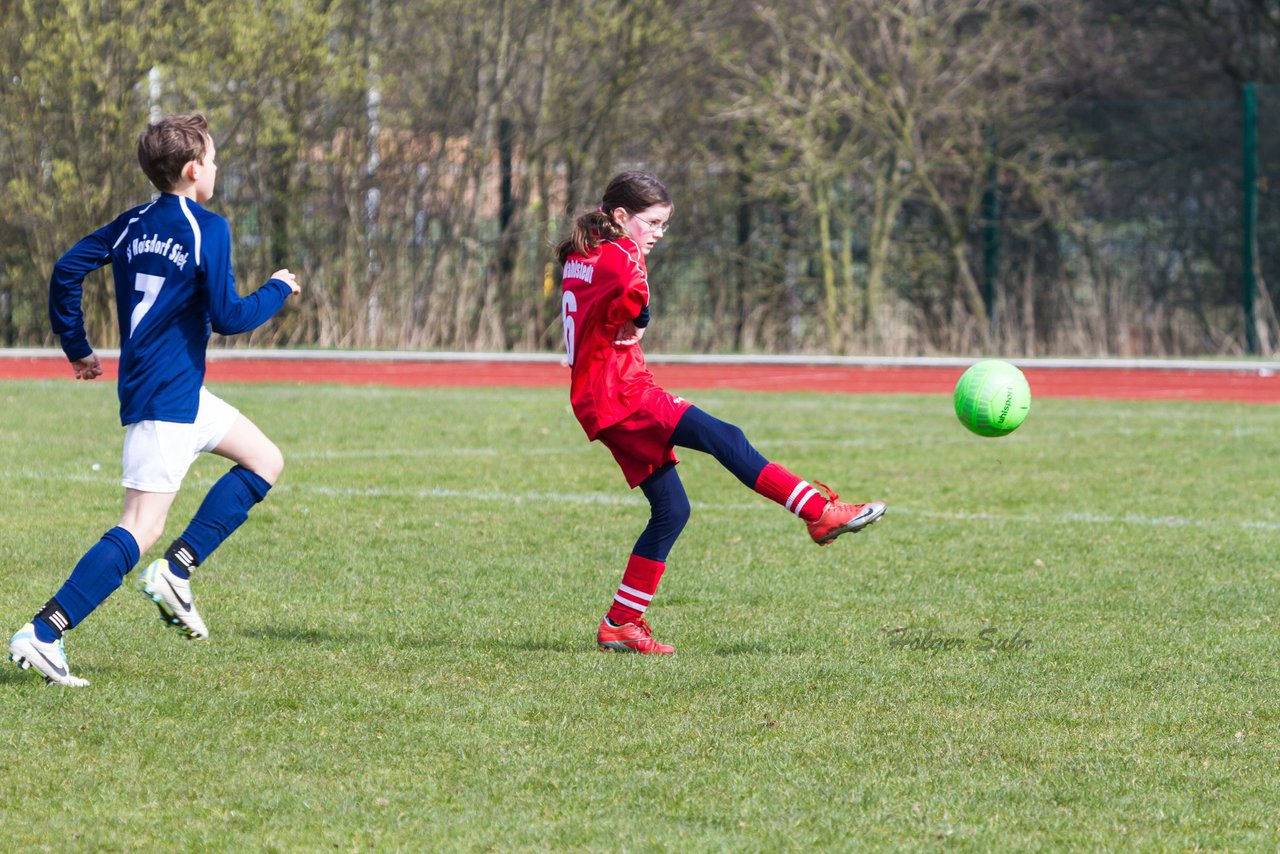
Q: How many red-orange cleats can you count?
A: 2